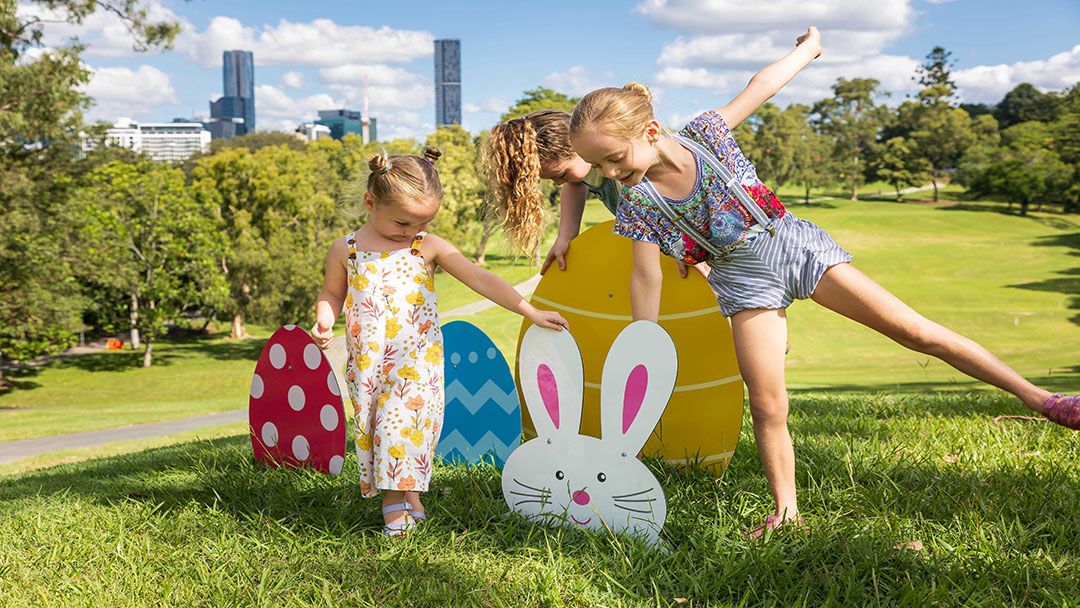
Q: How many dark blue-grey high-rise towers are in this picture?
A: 2